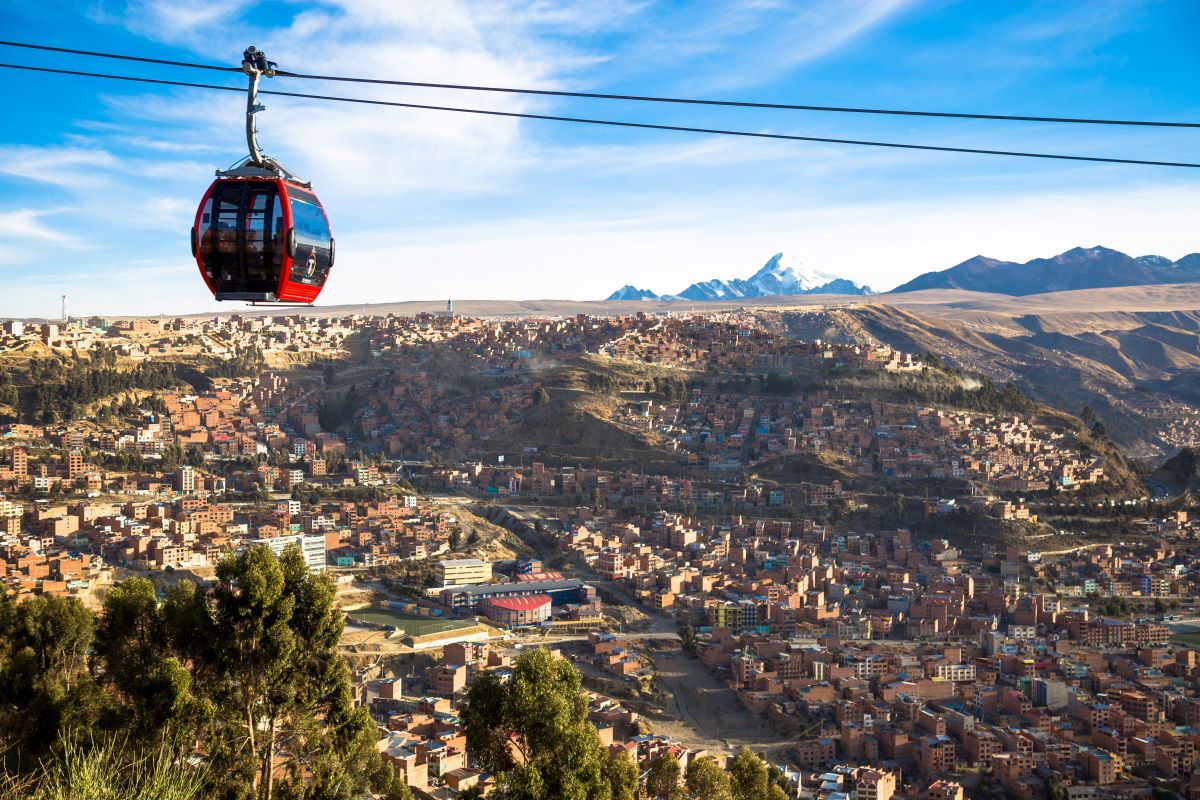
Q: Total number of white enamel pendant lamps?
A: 0